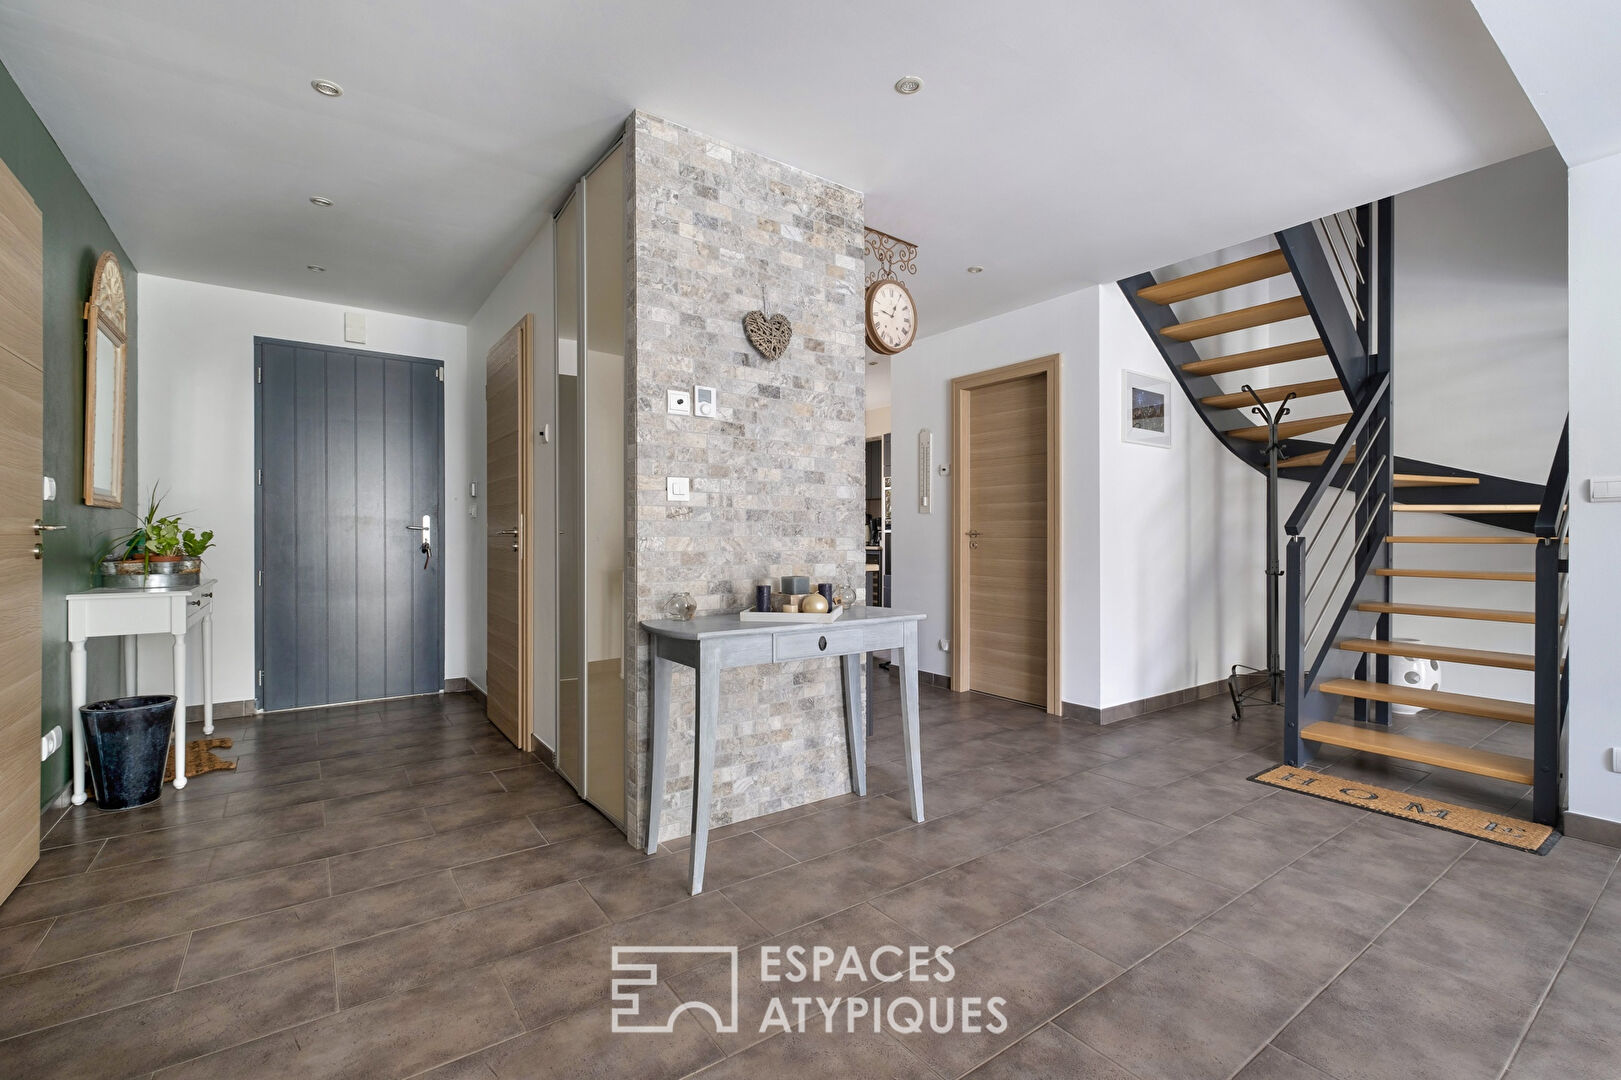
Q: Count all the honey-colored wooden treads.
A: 14